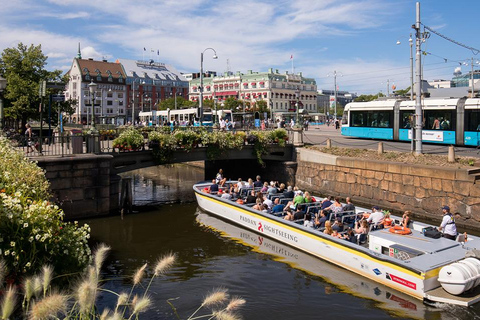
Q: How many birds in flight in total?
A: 0